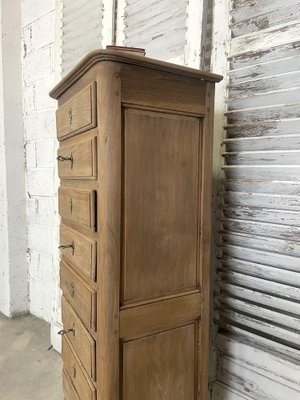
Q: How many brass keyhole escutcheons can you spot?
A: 7